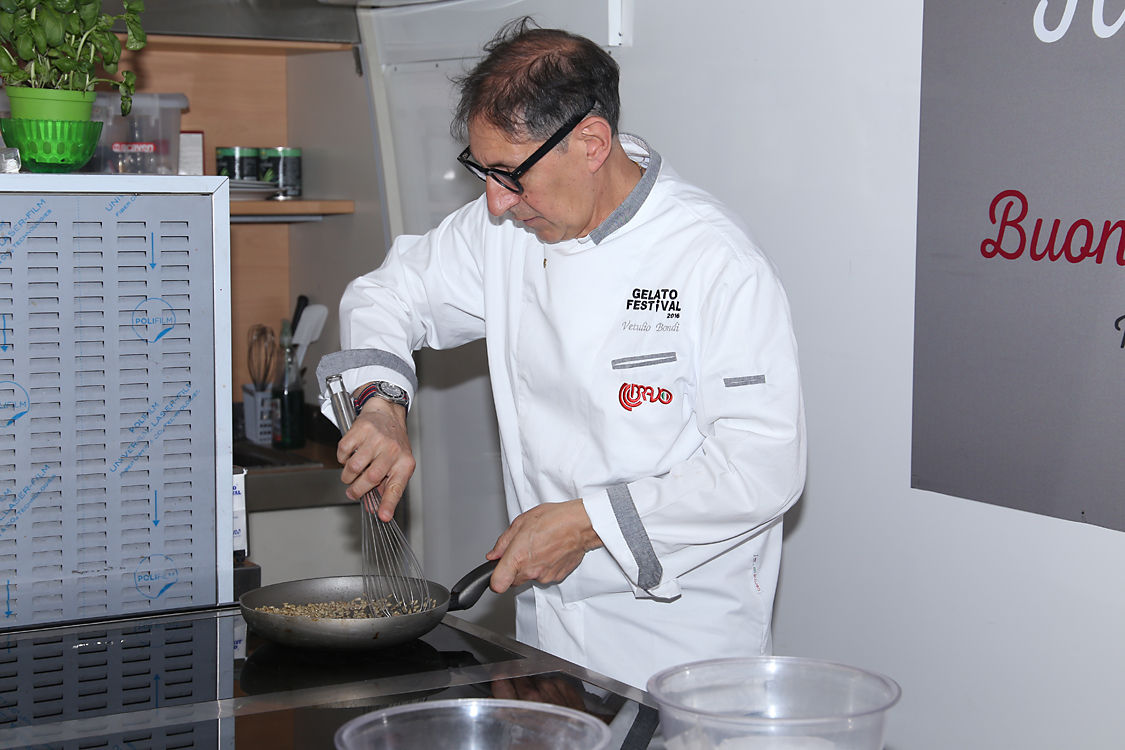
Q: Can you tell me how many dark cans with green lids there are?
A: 2